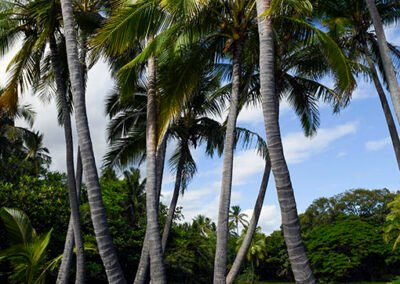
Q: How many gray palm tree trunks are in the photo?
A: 11